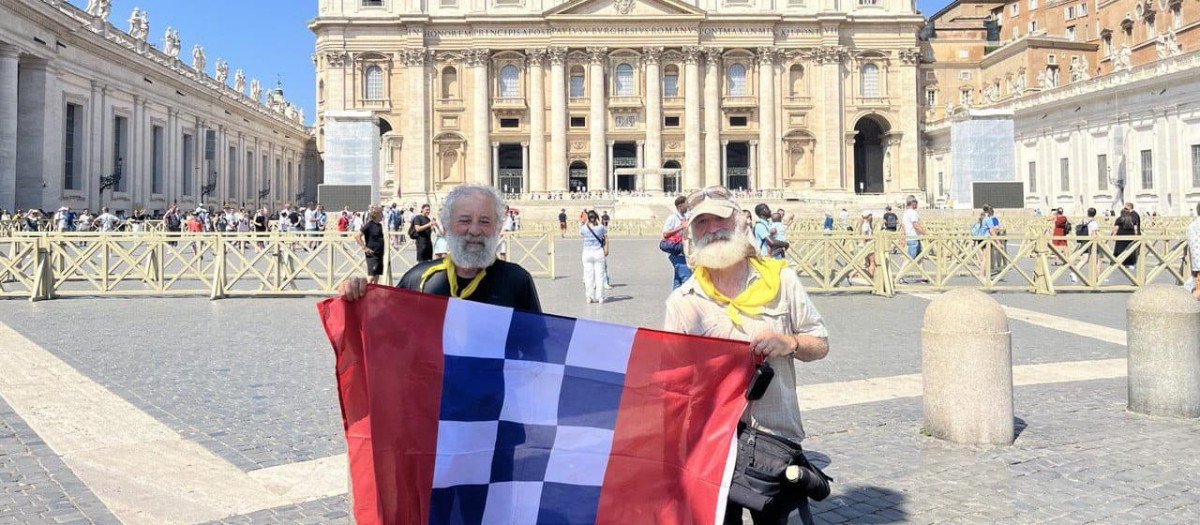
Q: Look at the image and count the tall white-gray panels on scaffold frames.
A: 2